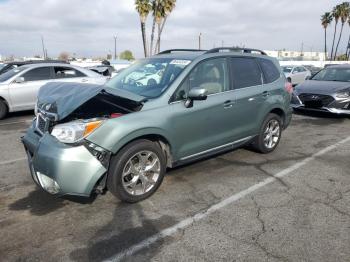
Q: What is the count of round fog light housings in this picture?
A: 1